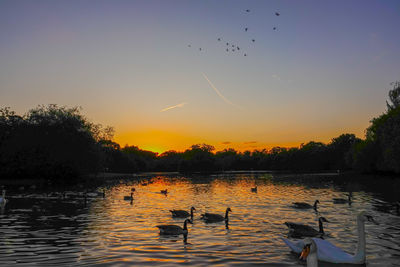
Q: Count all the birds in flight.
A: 14